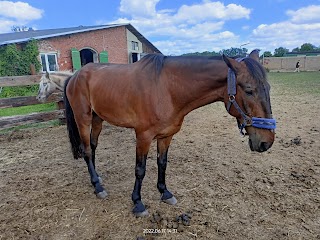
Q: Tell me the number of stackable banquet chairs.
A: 0